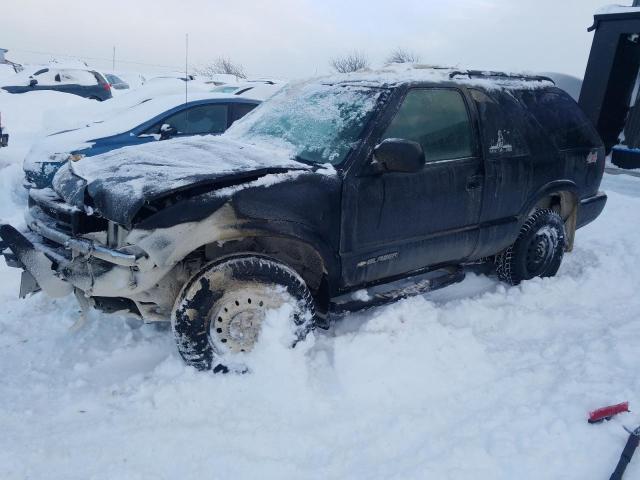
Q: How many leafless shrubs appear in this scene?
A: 3